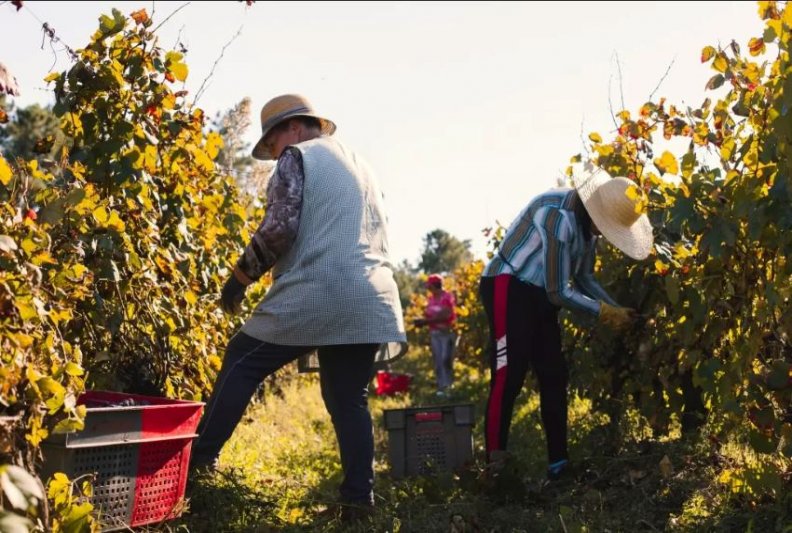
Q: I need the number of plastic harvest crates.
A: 3